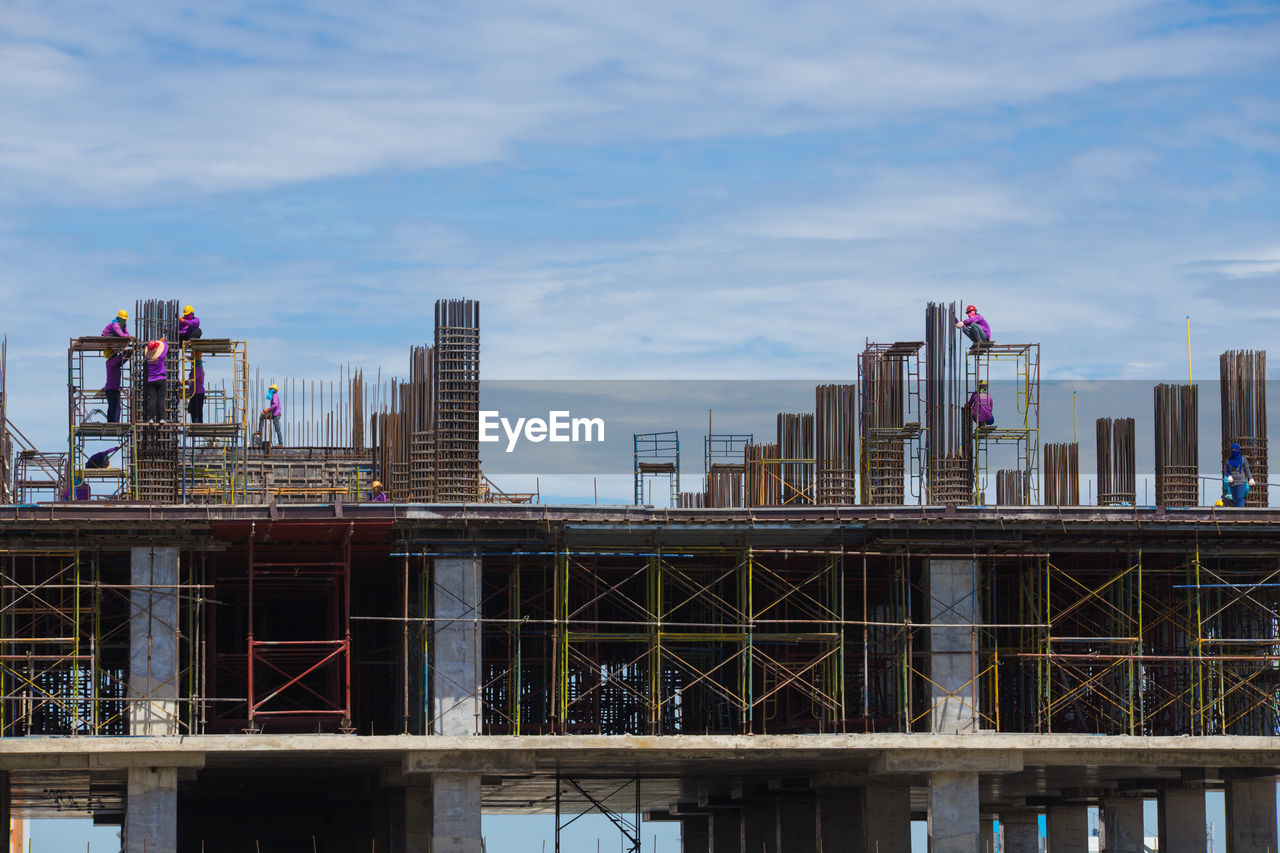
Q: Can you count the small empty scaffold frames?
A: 2